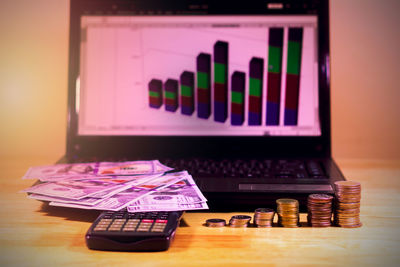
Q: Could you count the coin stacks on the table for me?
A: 6